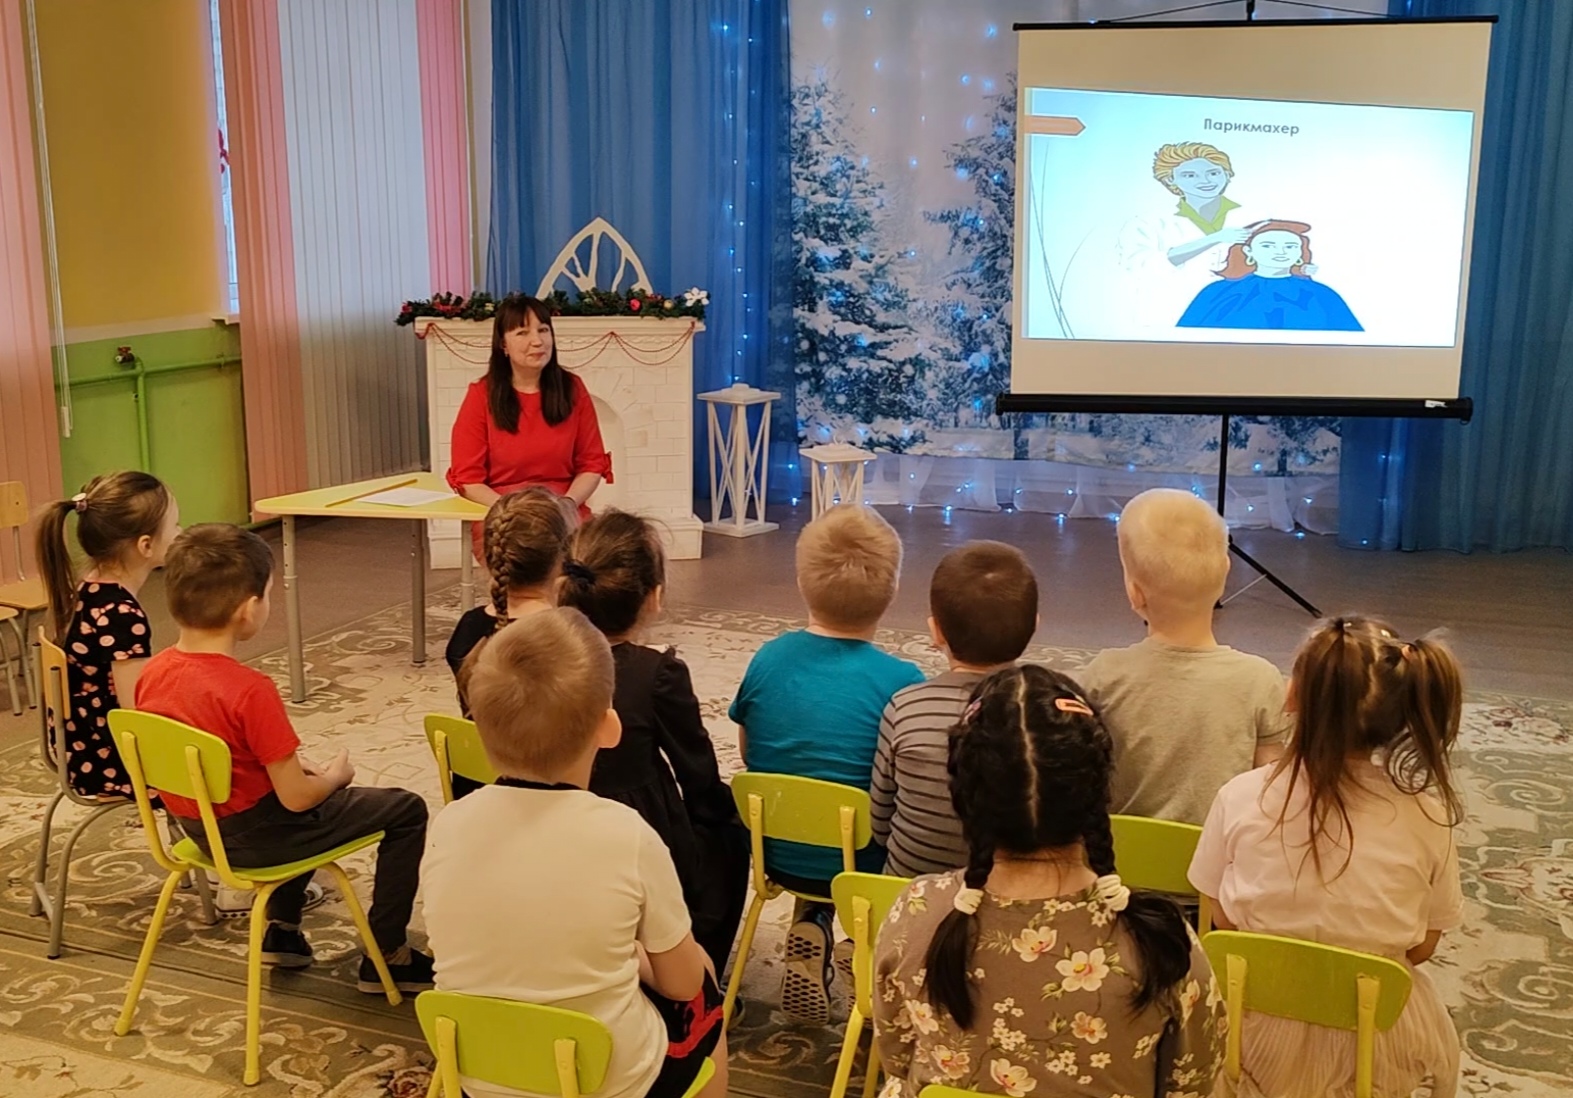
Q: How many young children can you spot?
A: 10